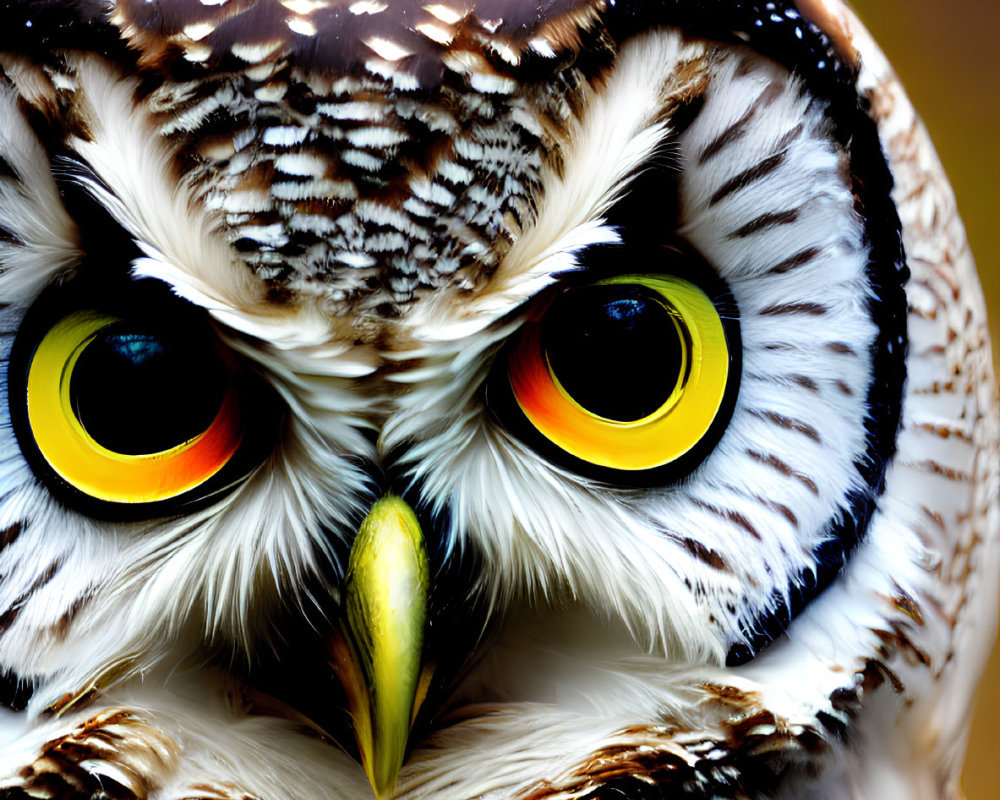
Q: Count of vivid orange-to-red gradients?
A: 2